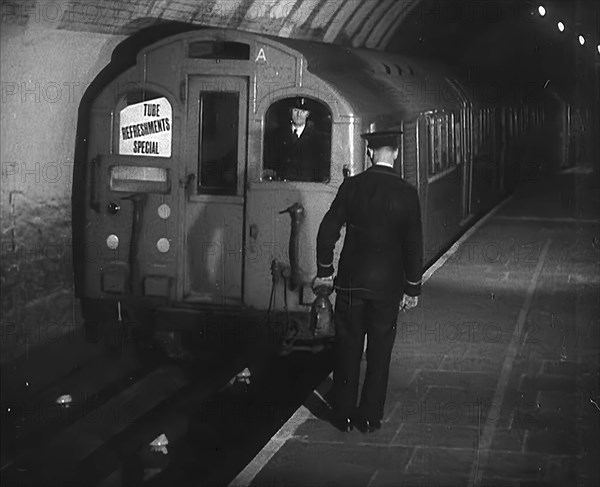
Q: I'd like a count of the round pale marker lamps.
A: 3